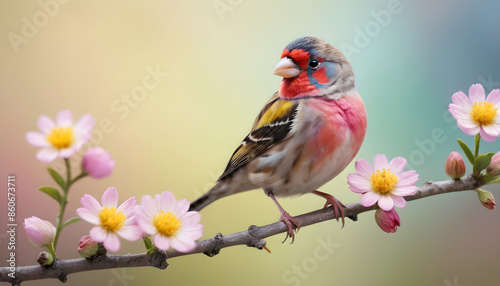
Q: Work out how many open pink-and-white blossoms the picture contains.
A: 5